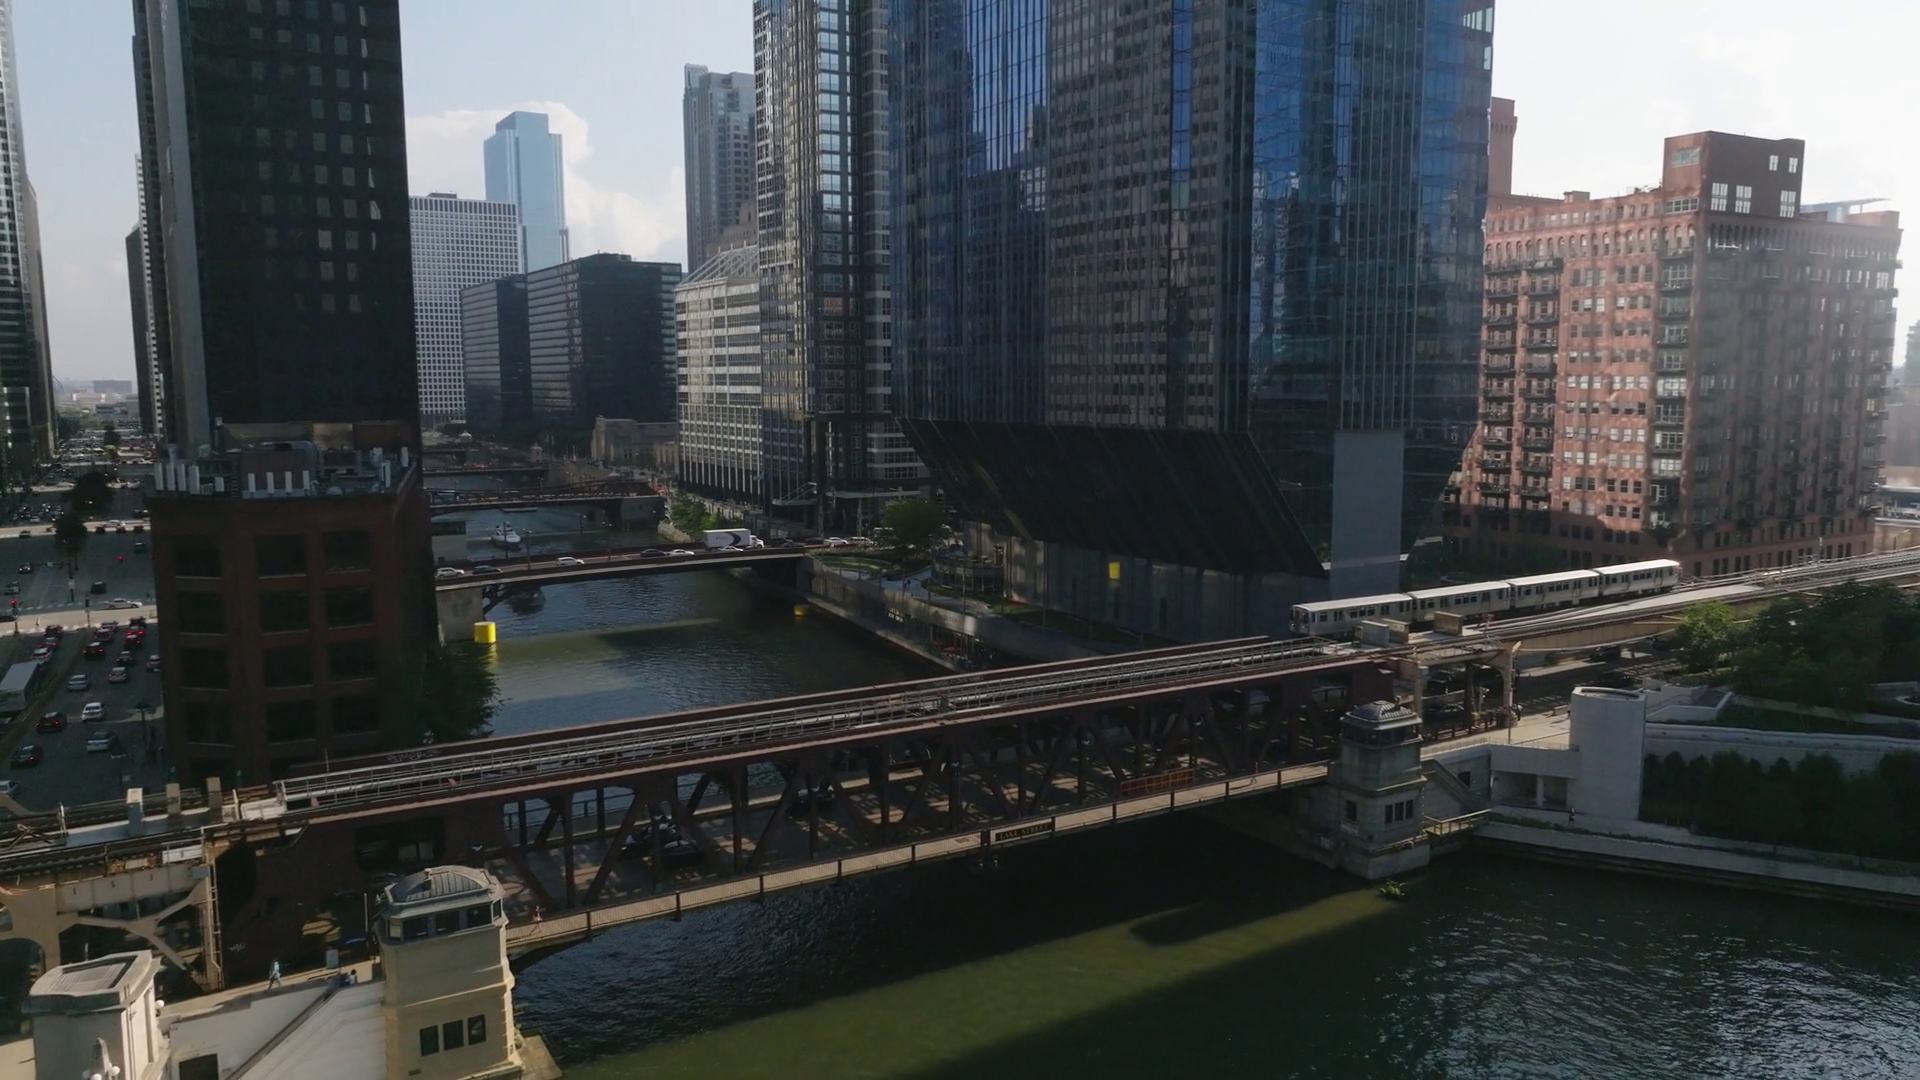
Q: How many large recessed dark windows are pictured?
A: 12